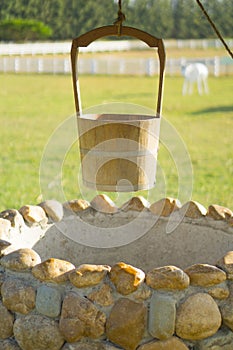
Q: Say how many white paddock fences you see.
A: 2